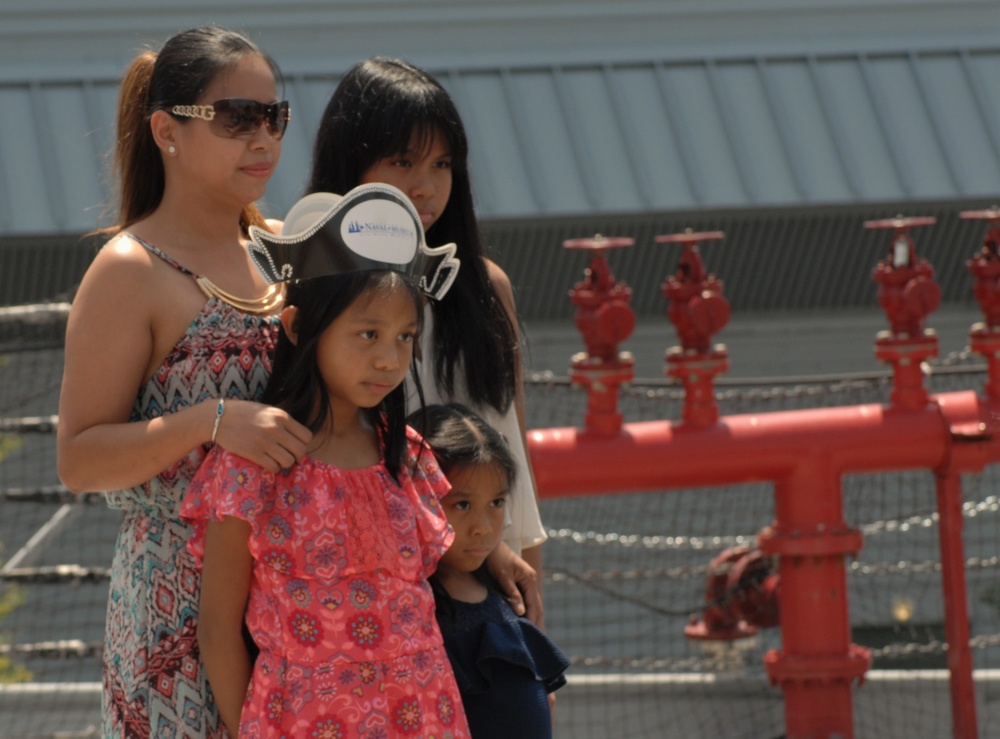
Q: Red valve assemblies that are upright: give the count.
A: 4